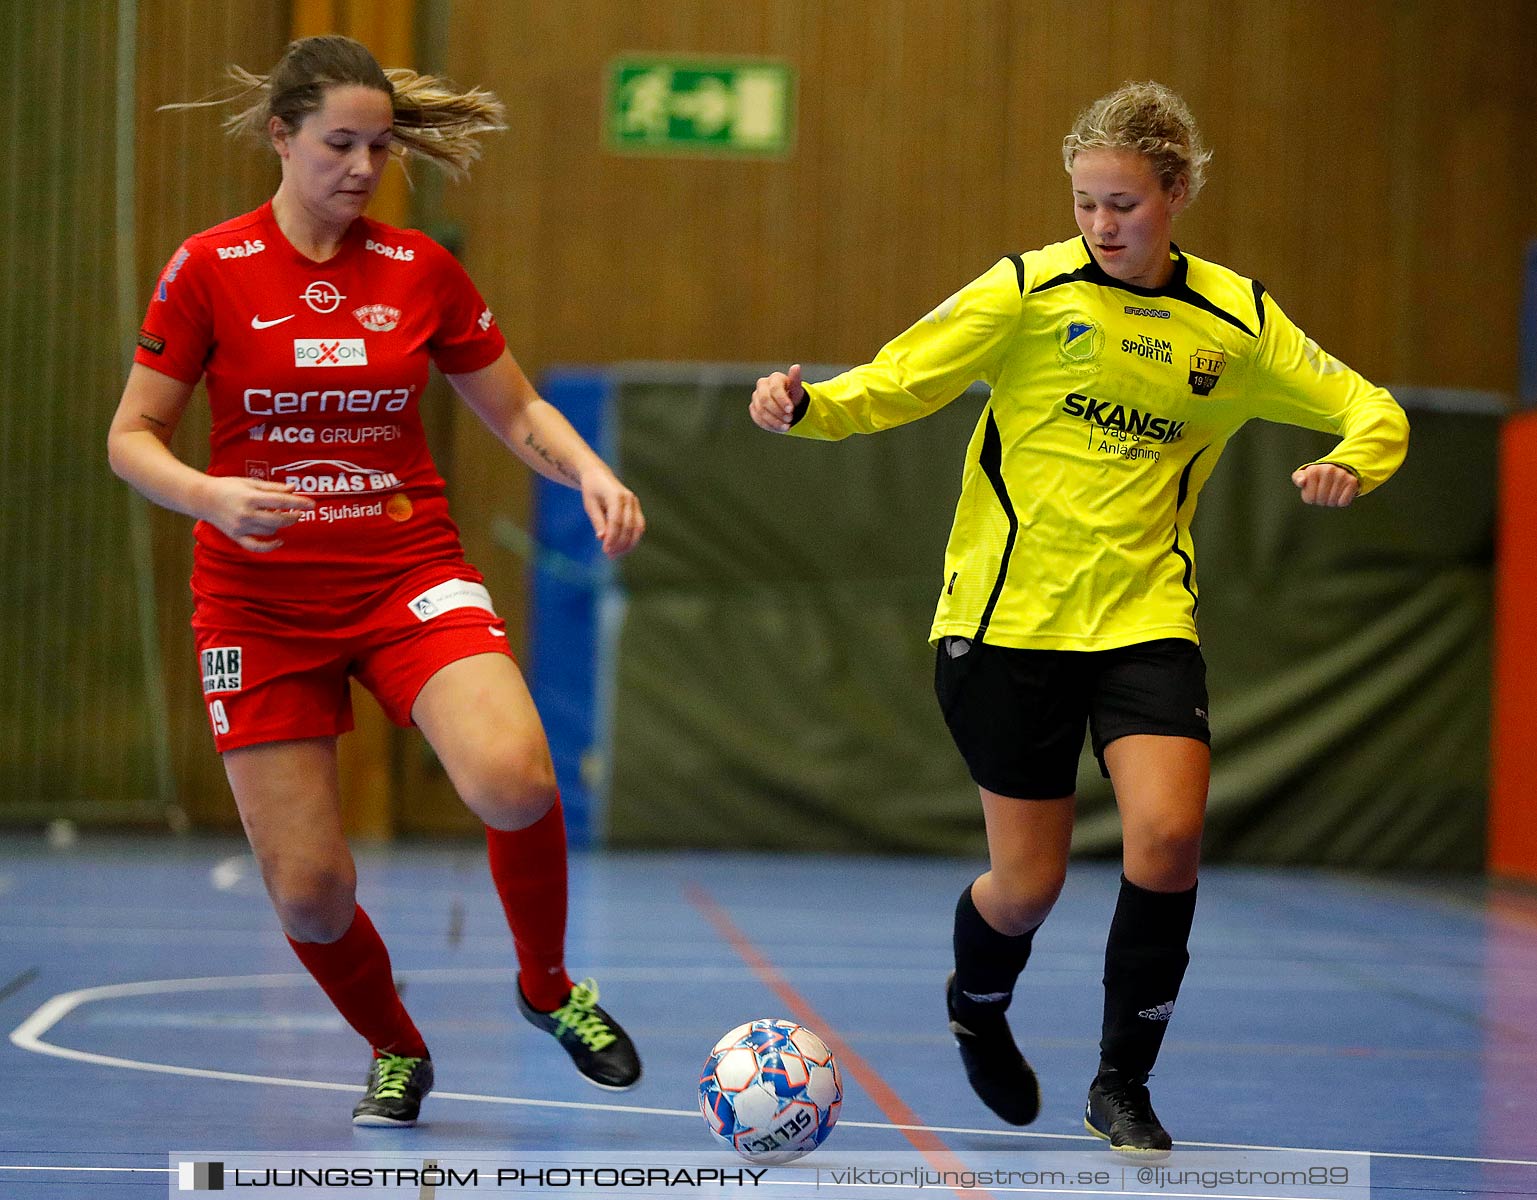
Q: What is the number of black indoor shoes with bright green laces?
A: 2